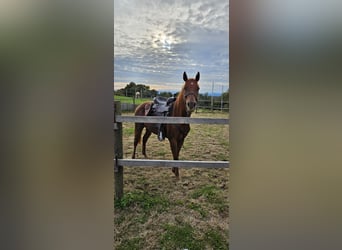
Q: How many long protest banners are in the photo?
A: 0